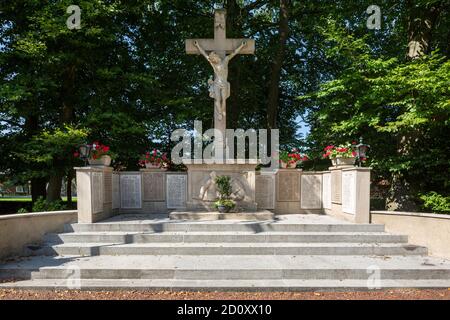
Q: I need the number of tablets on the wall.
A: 12